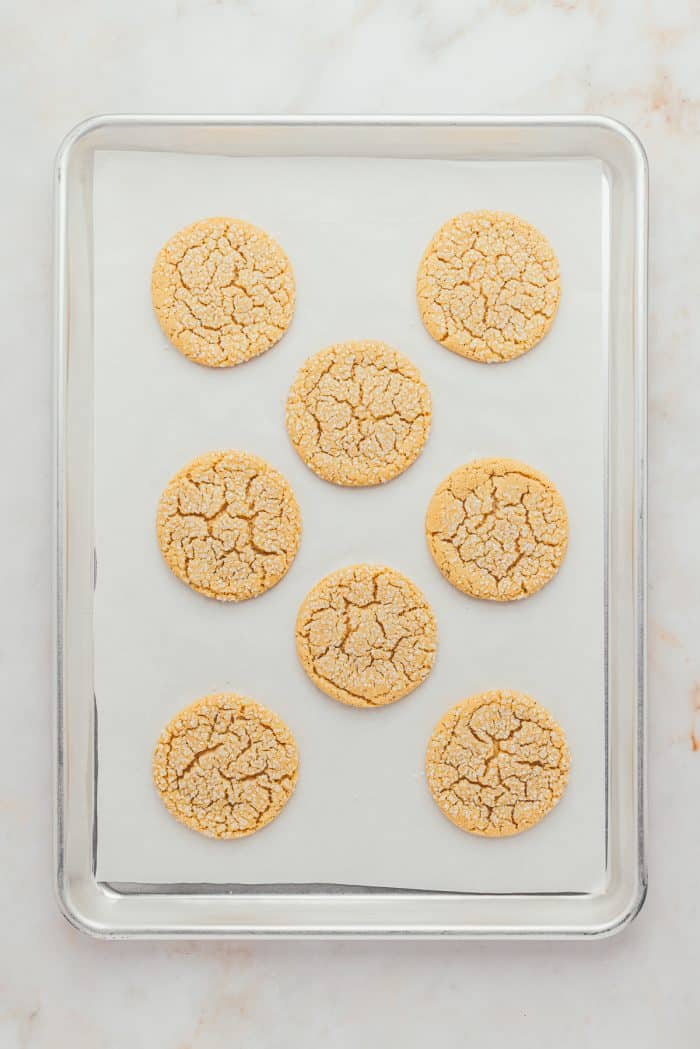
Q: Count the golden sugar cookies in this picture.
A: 8